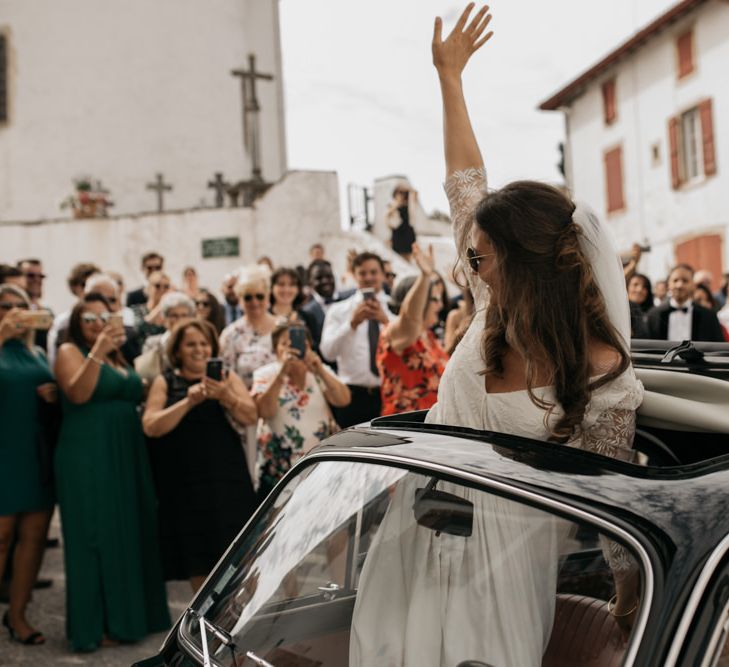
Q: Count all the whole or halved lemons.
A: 0